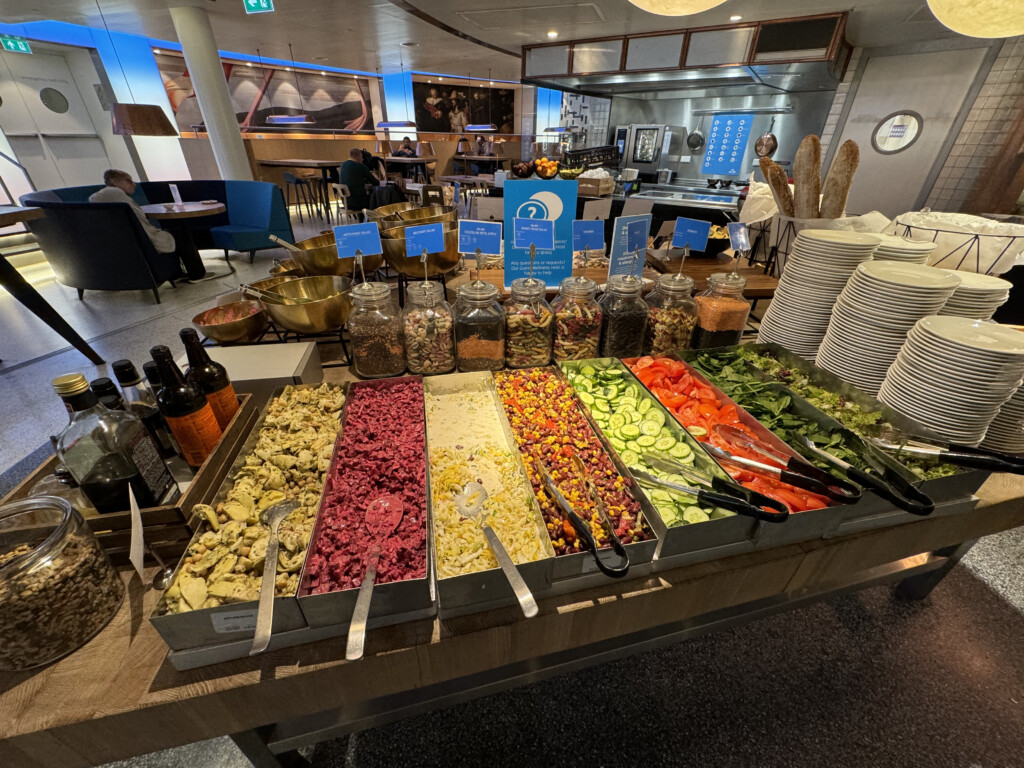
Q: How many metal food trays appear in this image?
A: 8